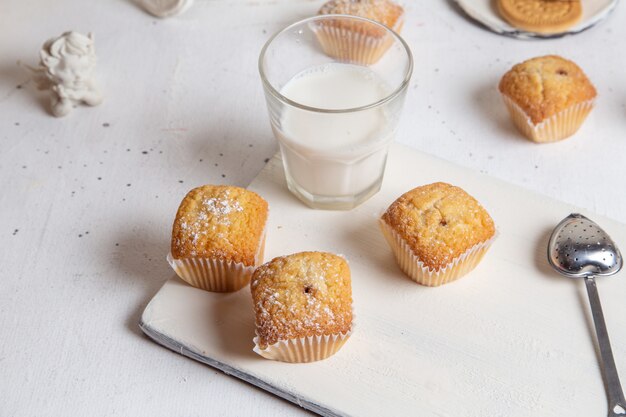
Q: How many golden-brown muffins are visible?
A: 5